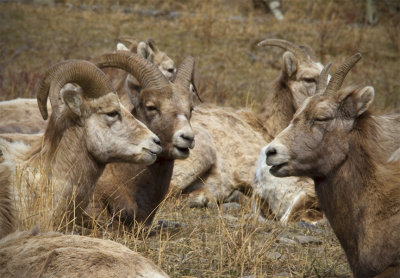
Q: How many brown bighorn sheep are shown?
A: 5